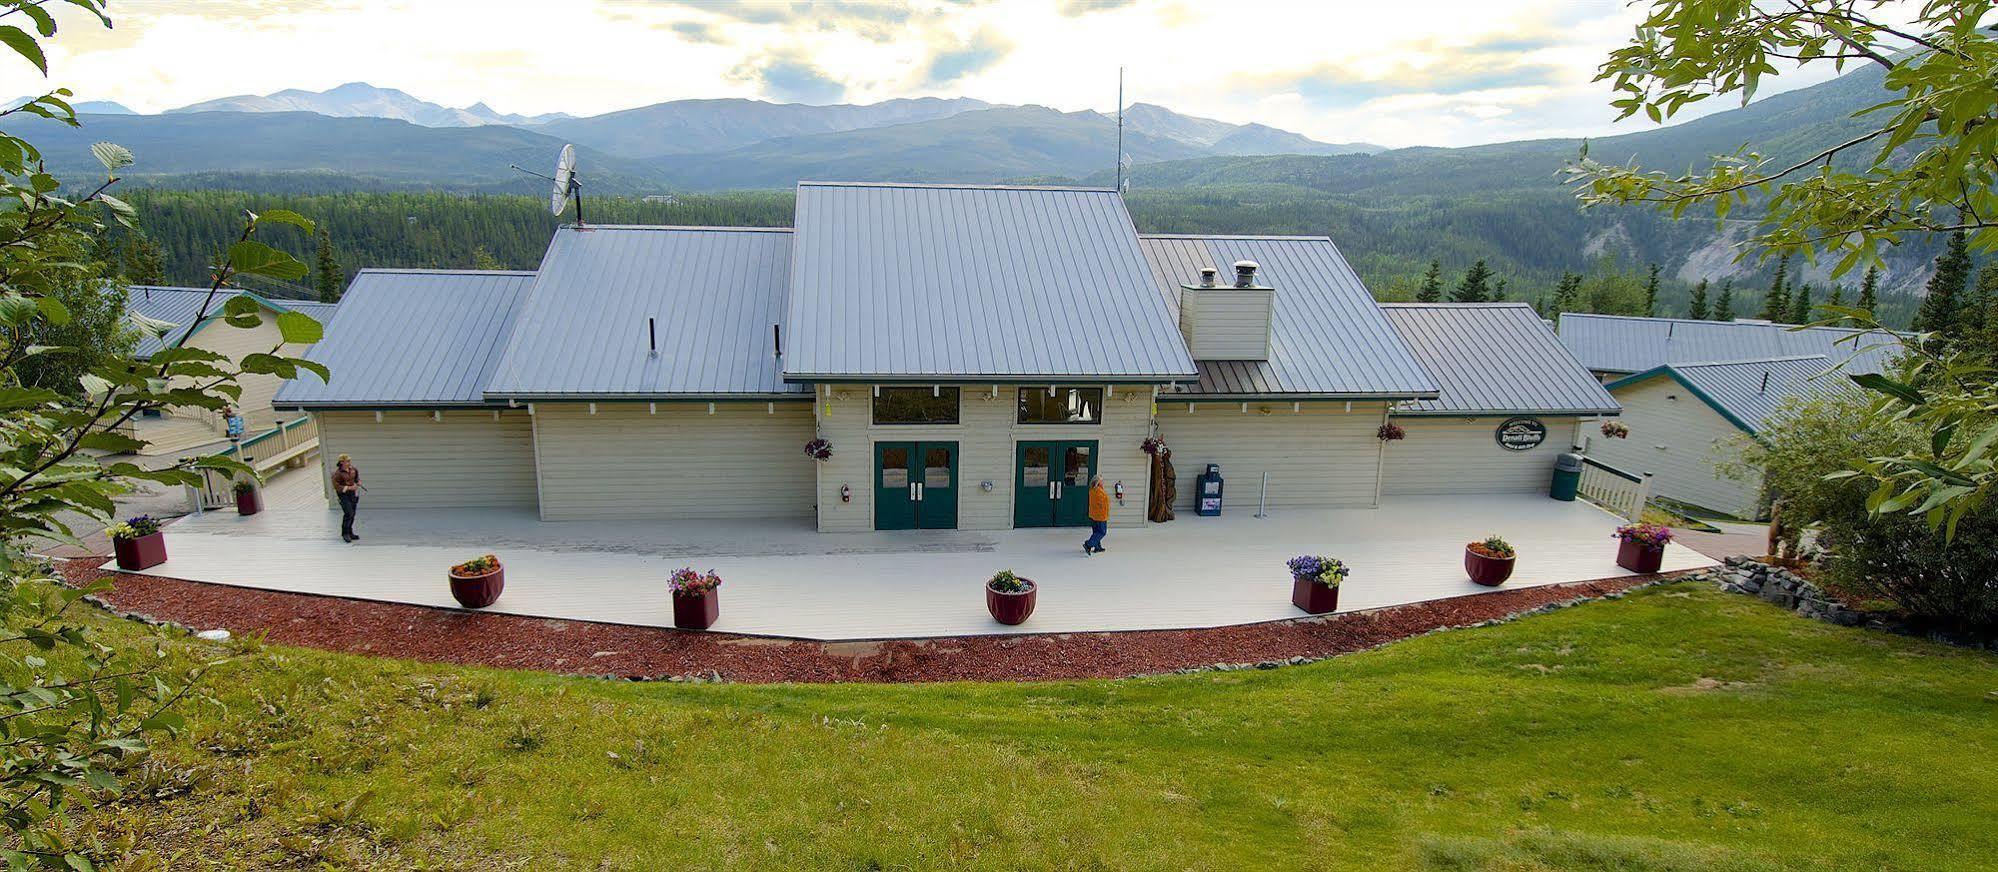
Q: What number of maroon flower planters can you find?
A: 8